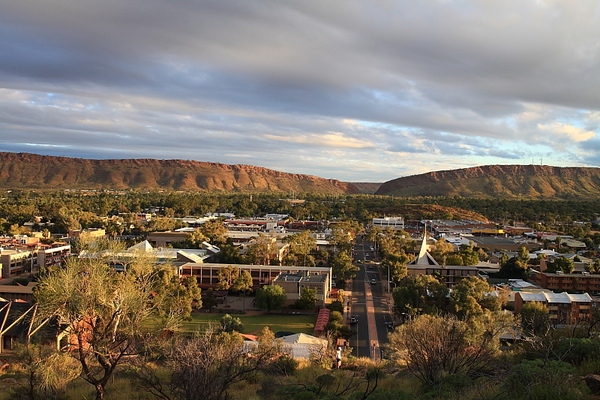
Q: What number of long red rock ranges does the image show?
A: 2